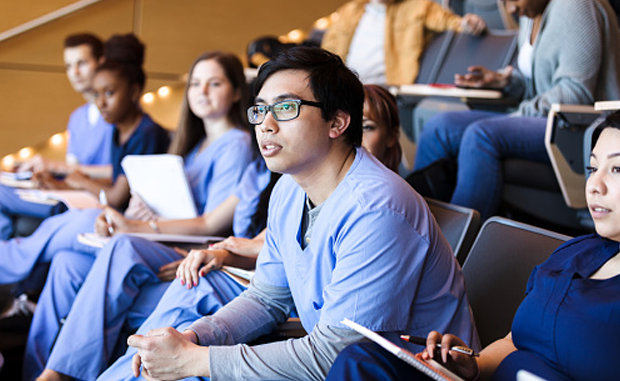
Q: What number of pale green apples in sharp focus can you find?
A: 0